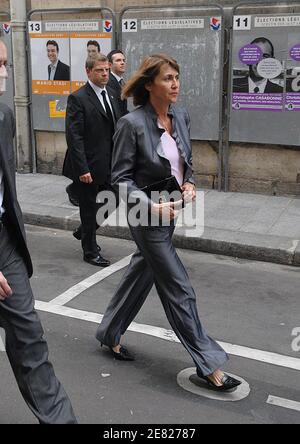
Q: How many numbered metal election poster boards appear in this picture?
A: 3